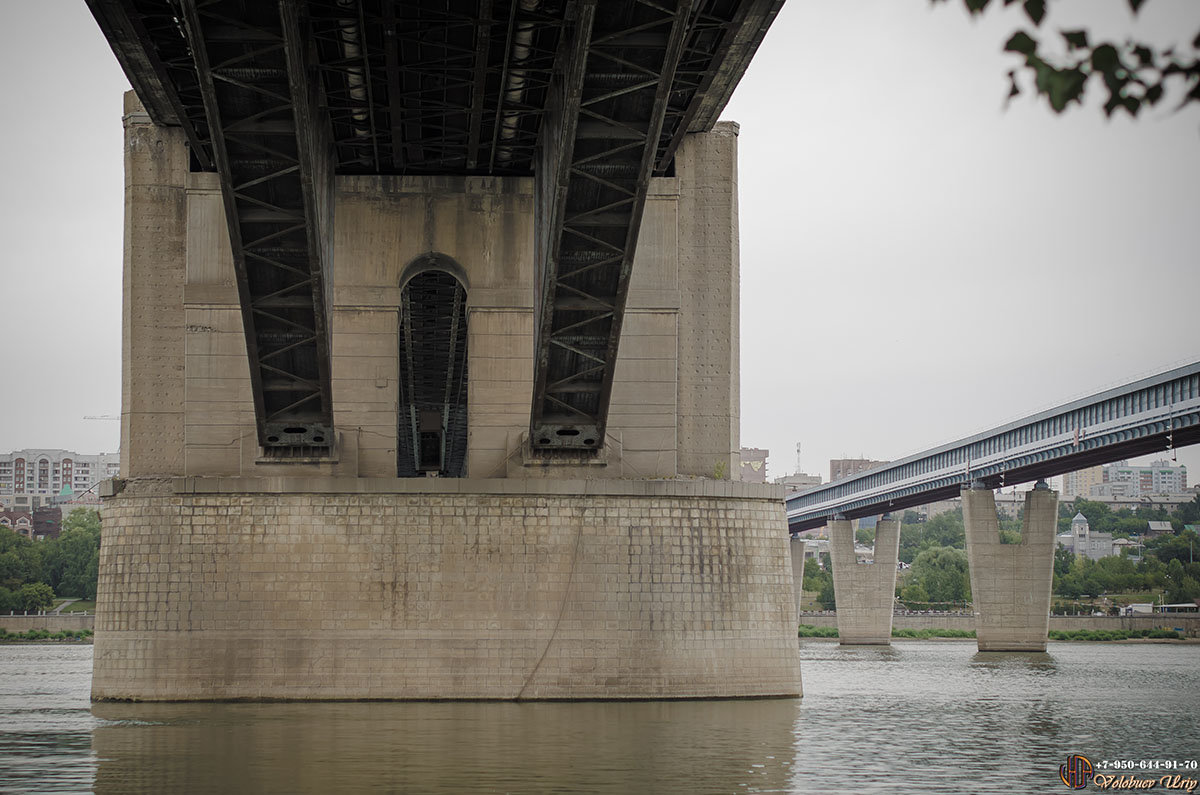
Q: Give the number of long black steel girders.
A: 2